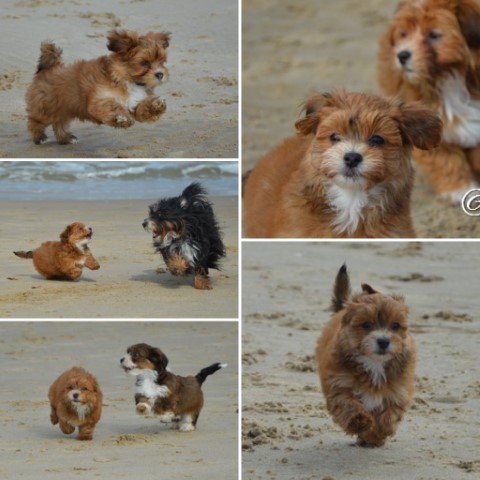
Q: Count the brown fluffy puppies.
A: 6